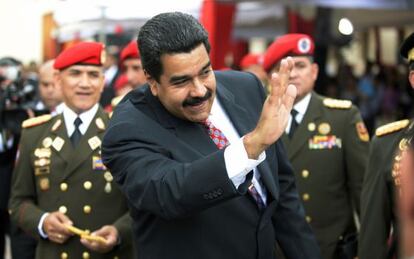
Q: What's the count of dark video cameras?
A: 1